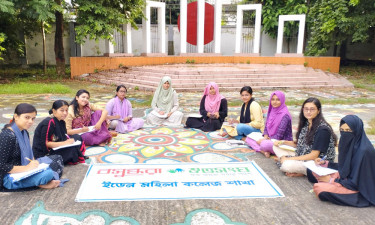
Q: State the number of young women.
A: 10